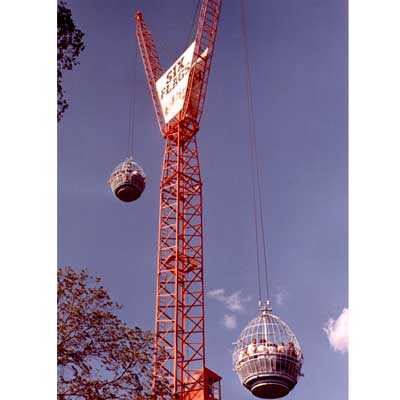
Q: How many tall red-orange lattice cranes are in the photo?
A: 1